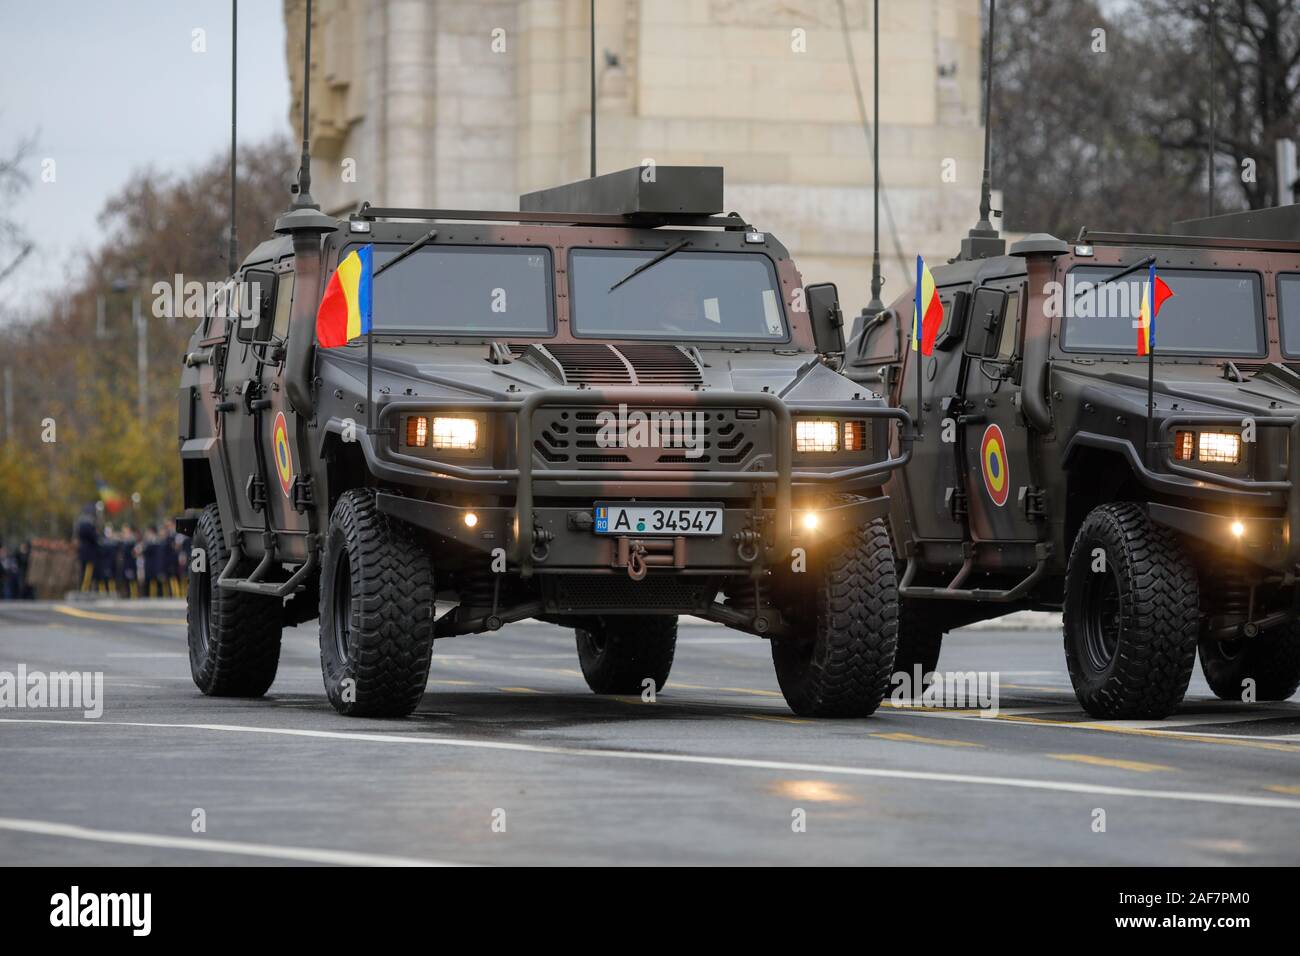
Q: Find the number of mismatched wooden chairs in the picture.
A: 0